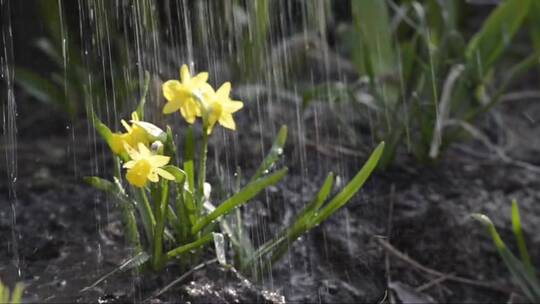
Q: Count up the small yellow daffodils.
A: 4